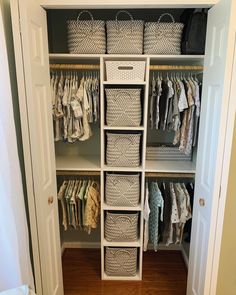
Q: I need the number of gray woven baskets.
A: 8